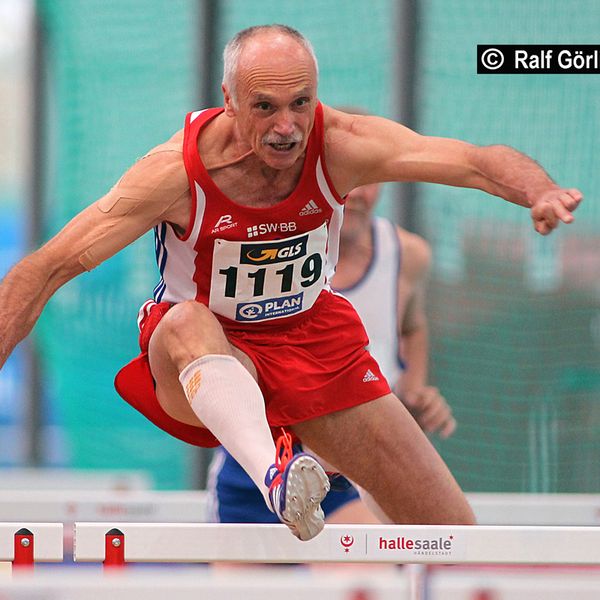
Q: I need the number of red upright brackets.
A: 2